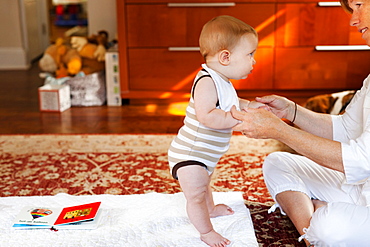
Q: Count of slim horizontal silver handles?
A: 4